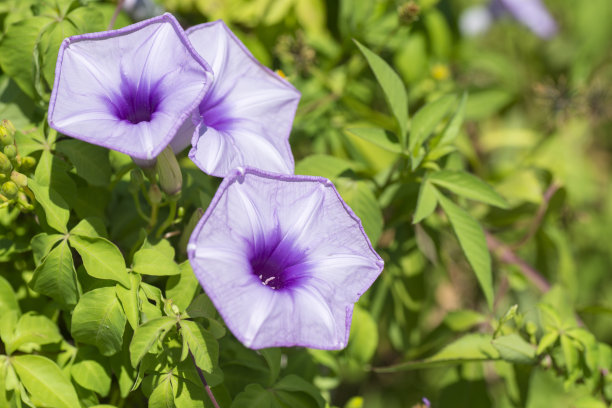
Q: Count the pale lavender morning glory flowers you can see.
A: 3